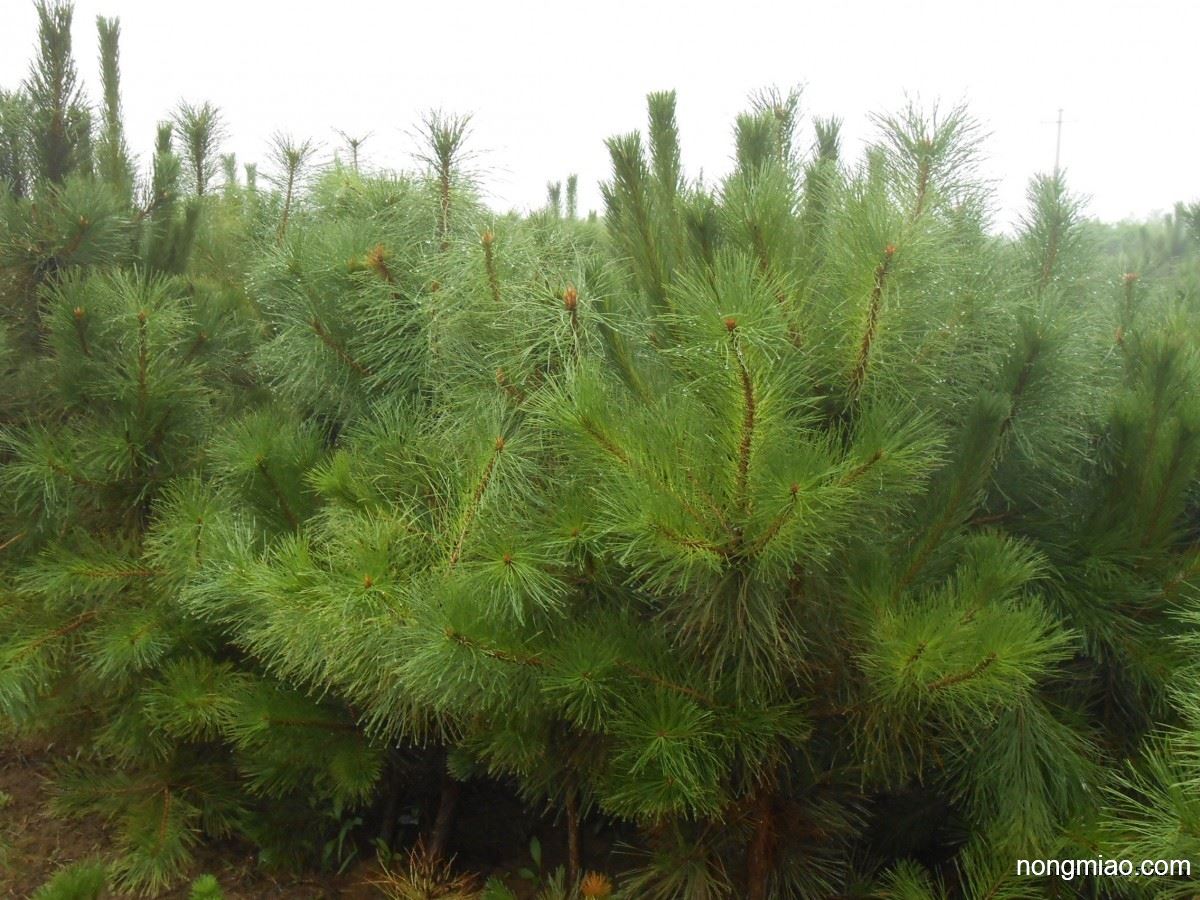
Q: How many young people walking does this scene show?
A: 0